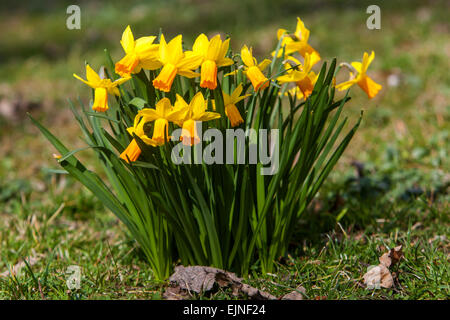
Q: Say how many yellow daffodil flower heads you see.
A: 12